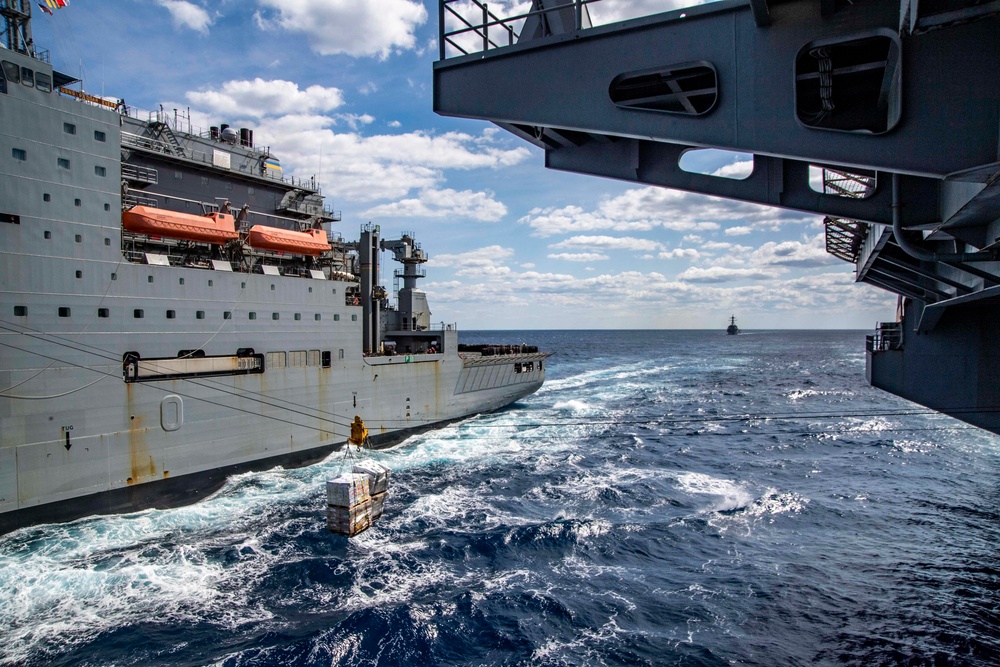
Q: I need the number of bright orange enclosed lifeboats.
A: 2